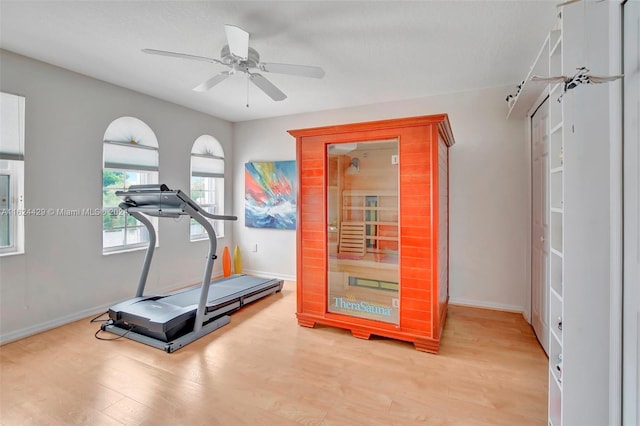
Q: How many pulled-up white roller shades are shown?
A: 3